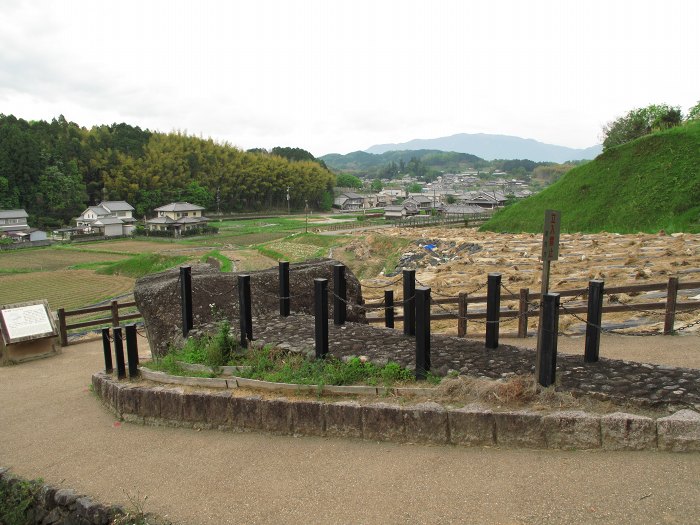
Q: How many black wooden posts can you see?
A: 14